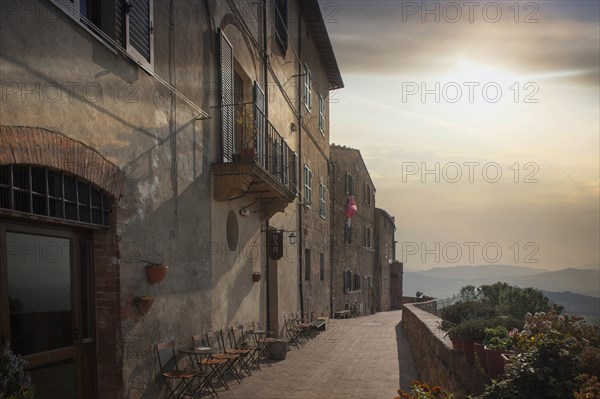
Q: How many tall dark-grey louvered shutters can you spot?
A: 2